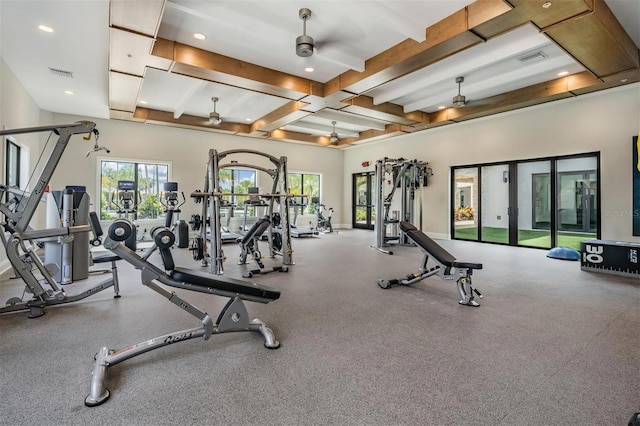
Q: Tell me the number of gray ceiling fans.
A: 4